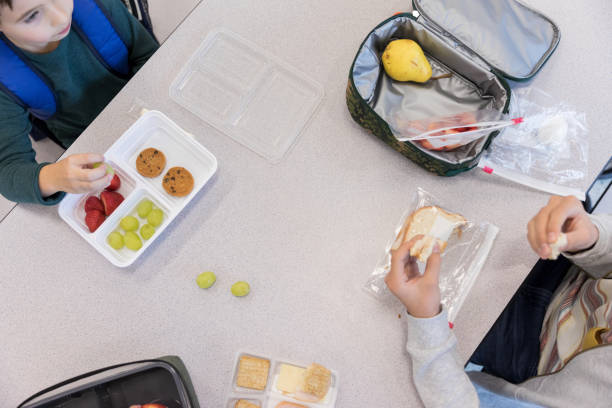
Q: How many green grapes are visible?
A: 9